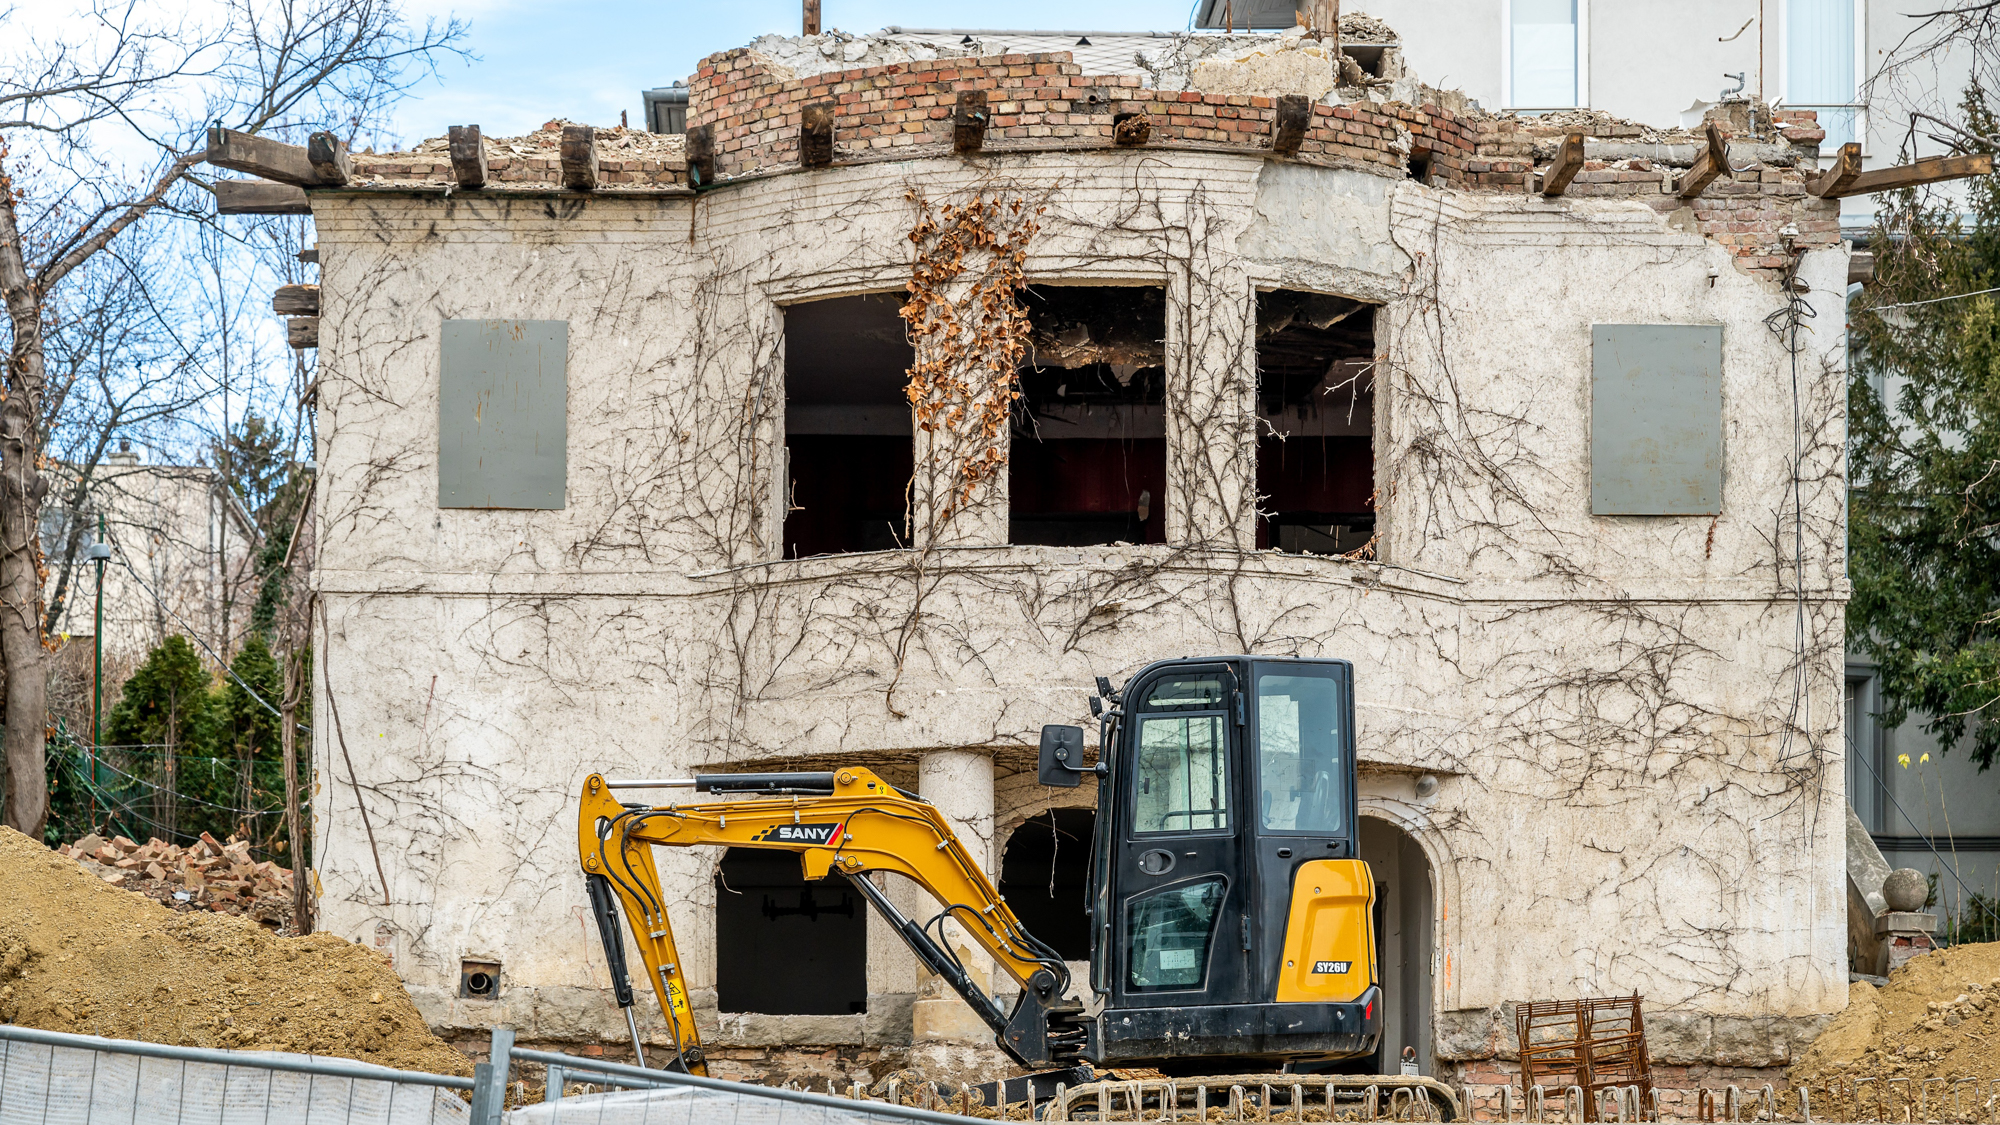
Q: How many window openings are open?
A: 5